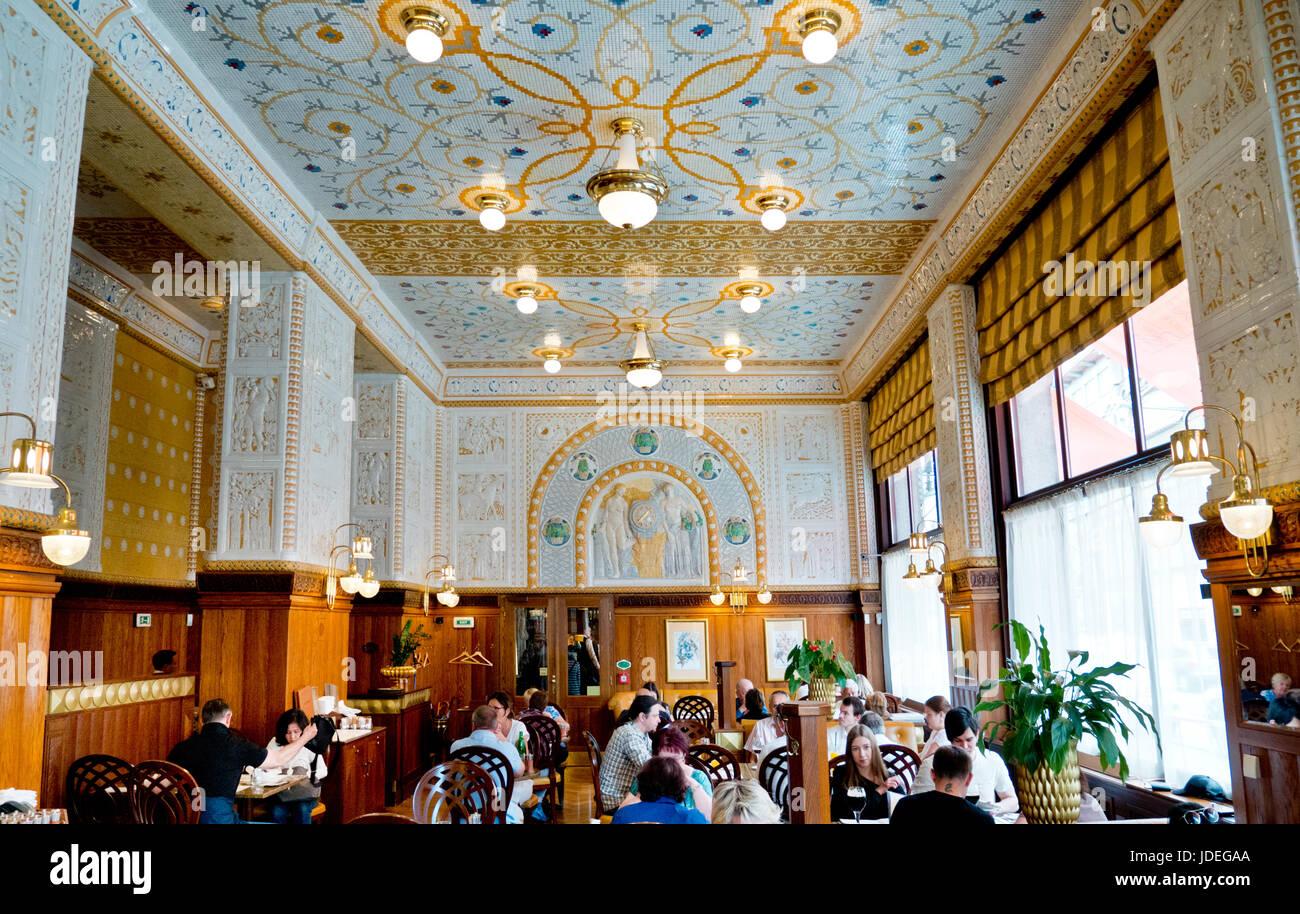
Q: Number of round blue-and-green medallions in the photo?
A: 5